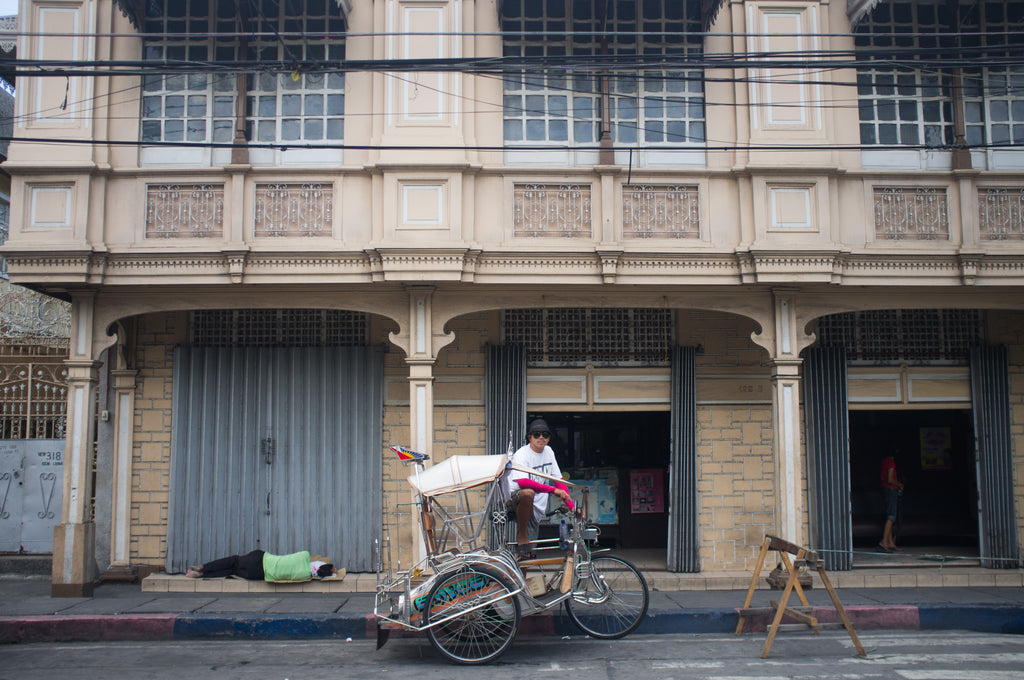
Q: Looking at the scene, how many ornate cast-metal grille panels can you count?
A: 6